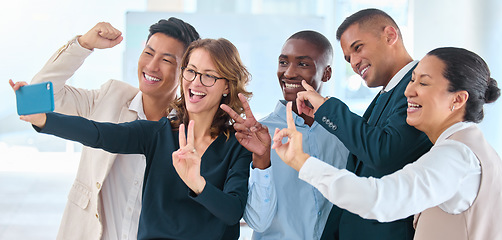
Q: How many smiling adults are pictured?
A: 5